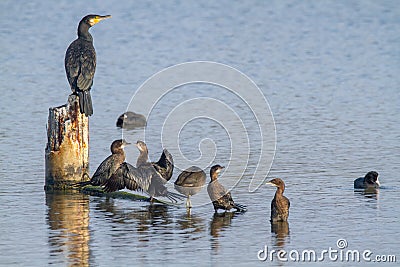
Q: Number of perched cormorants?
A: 5